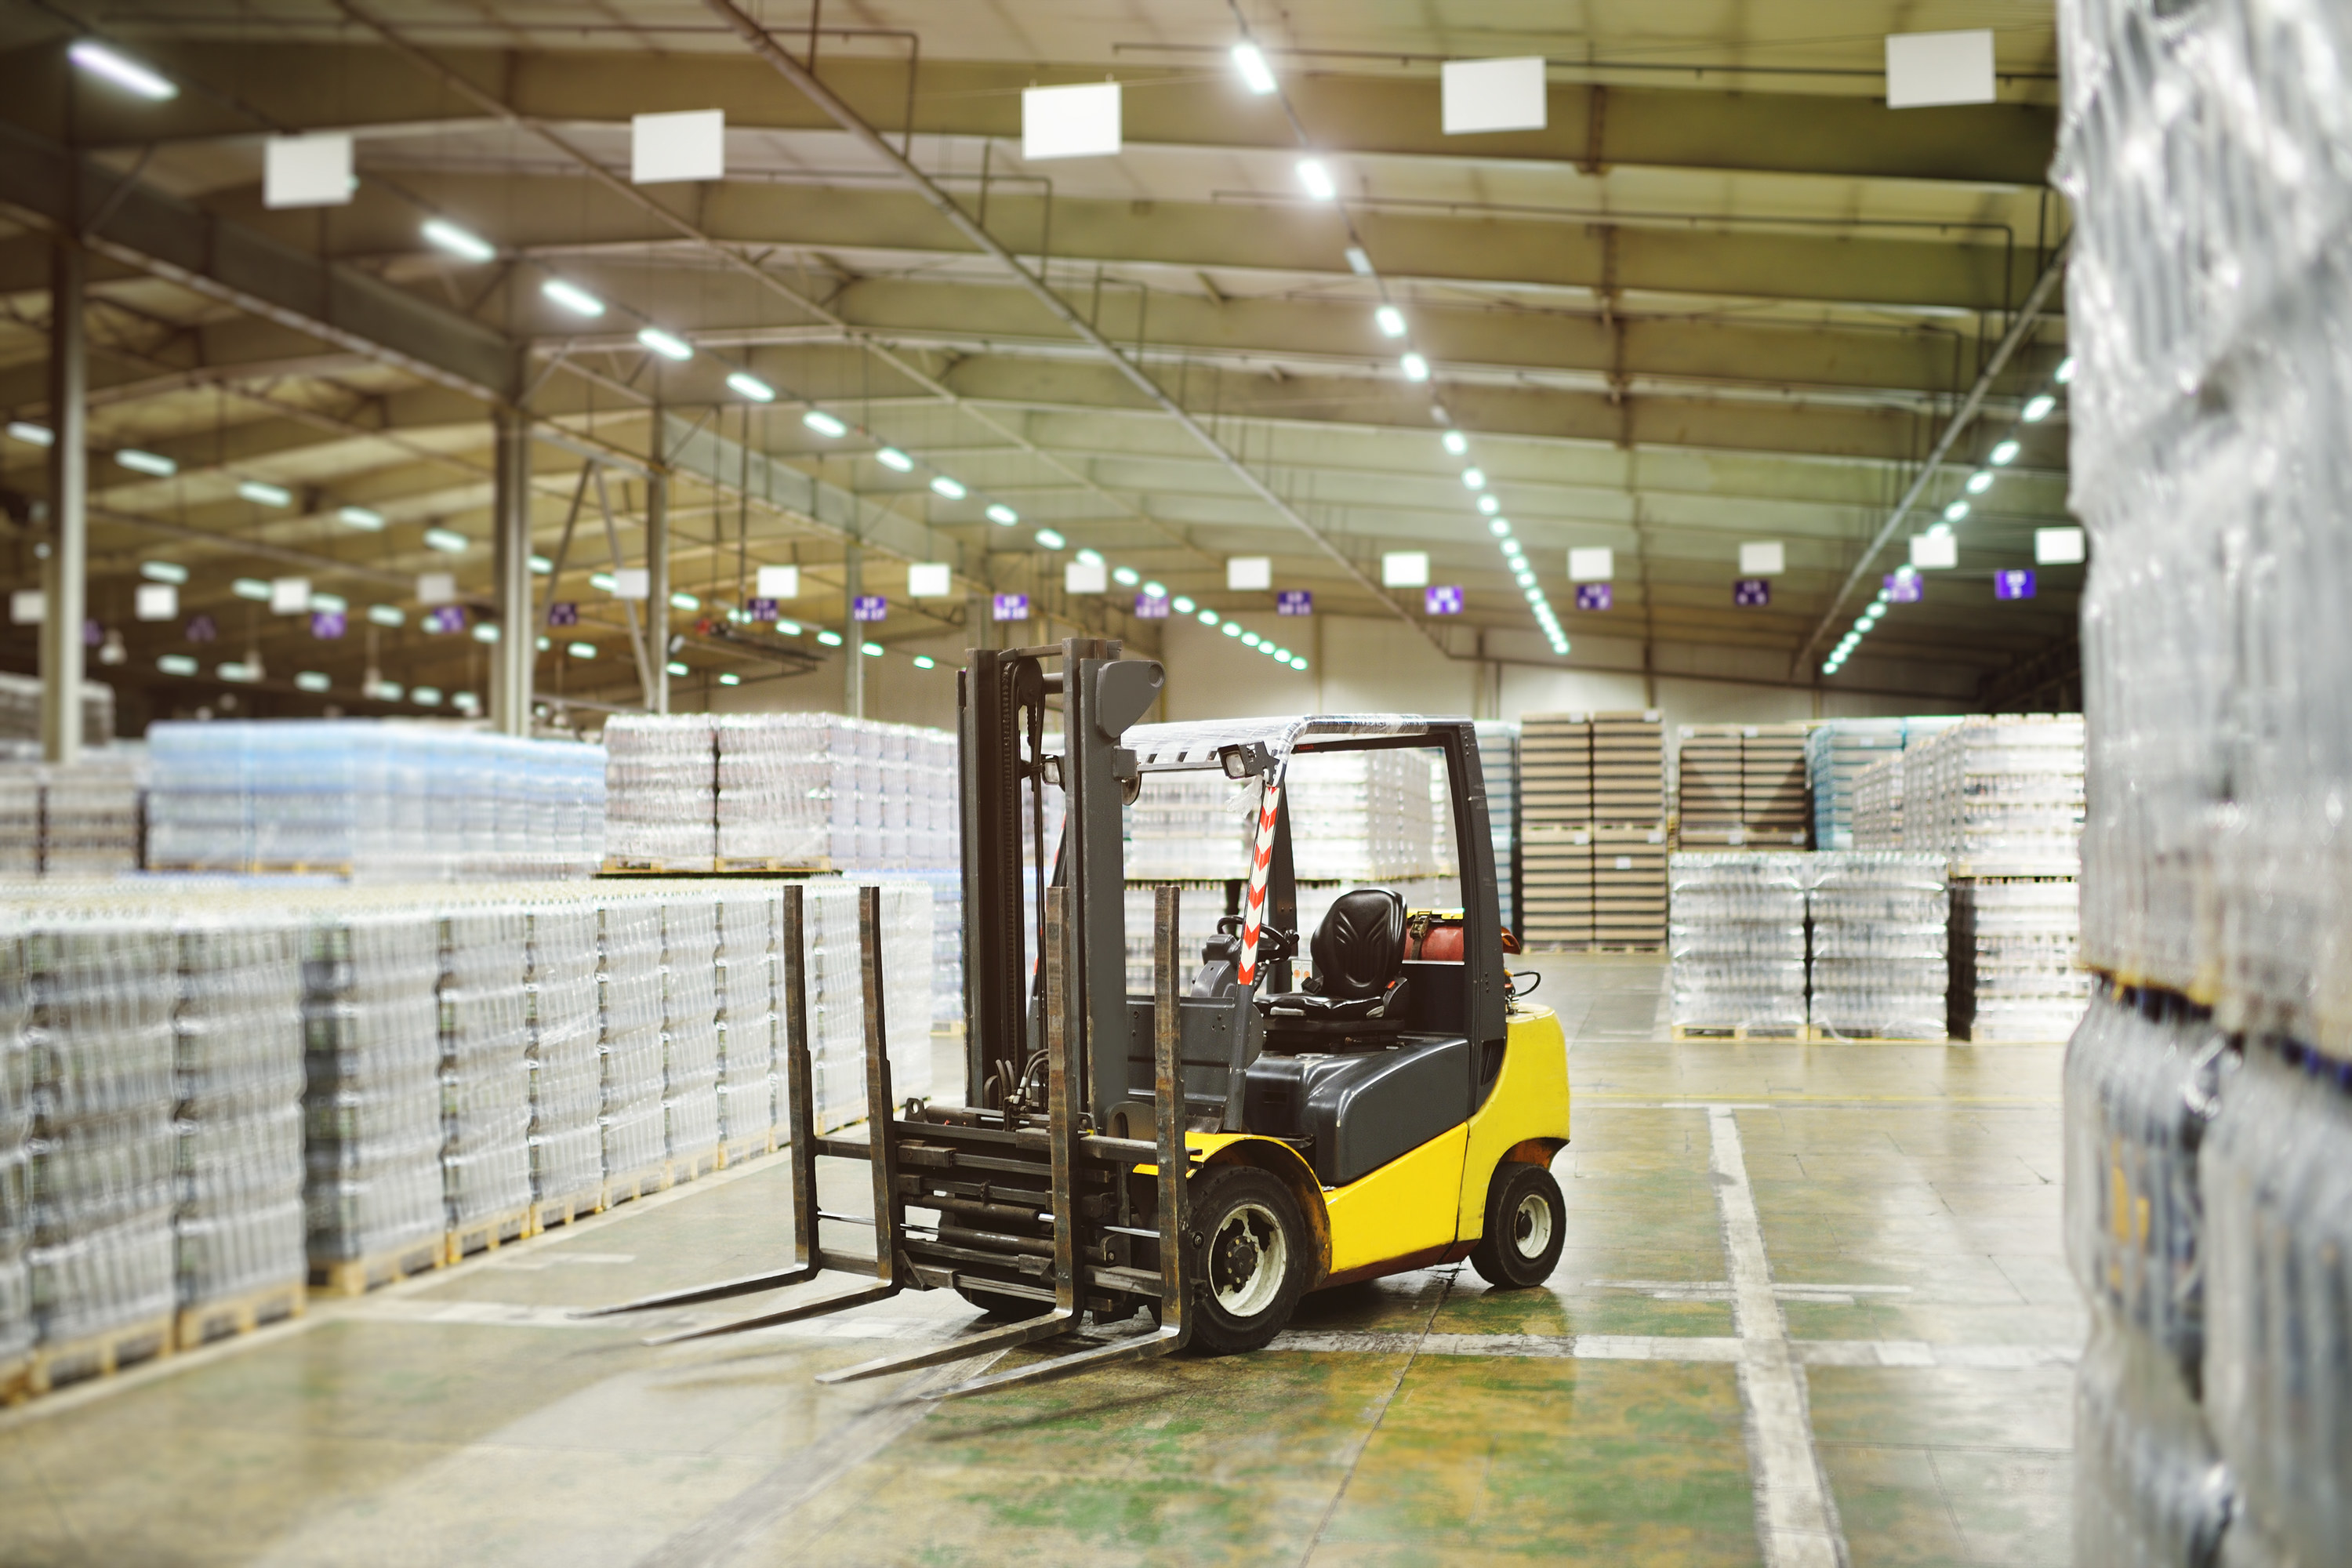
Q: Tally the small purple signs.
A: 15